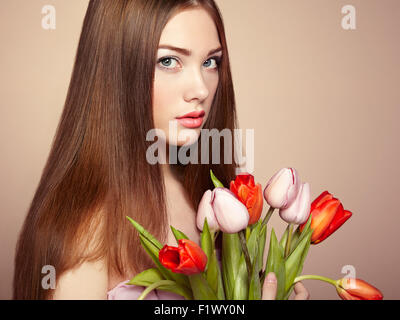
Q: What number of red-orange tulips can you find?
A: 4